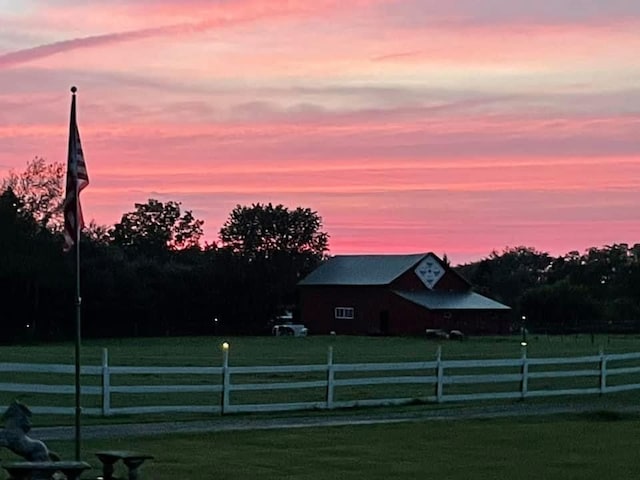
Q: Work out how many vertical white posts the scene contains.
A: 6